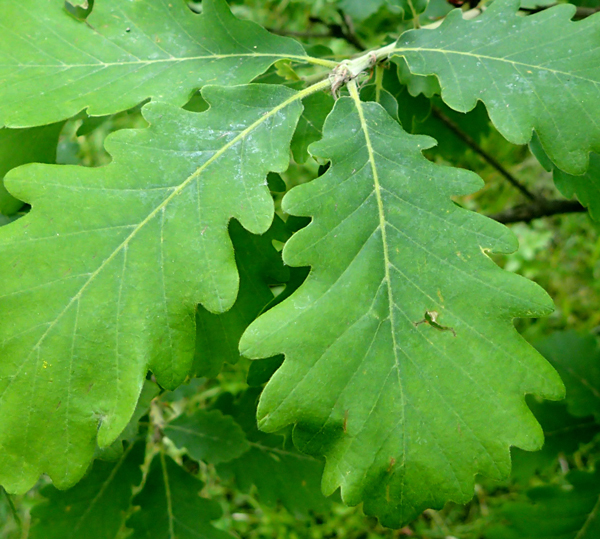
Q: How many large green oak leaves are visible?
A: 4